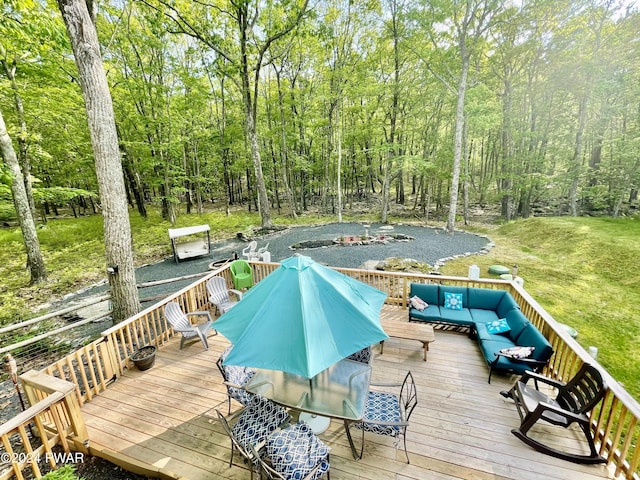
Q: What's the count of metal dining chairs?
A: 5